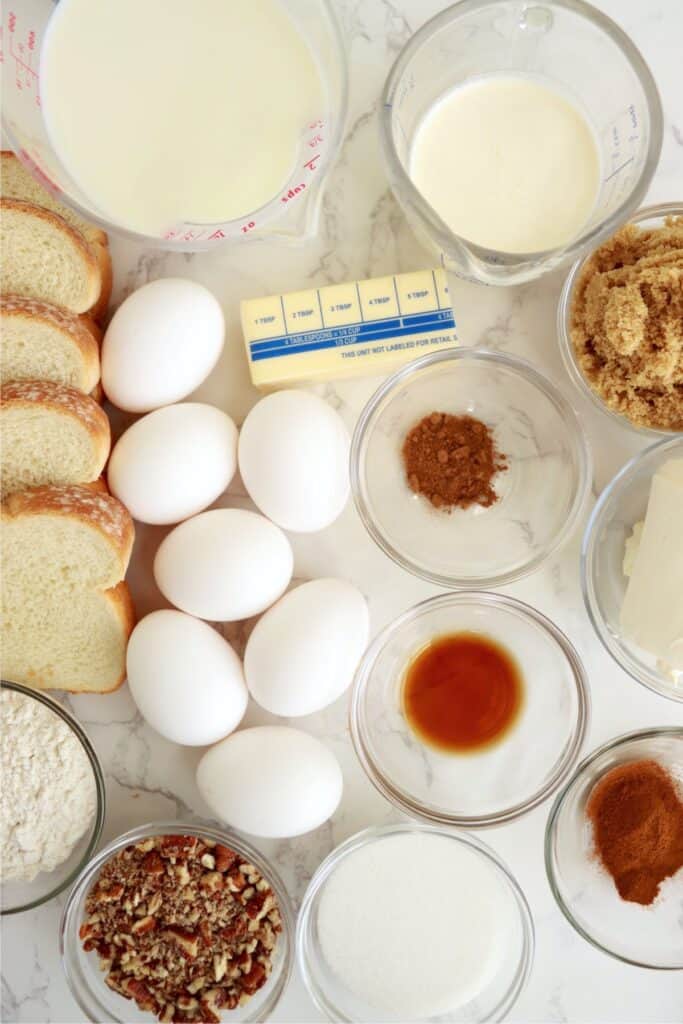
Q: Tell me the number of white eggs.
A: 7